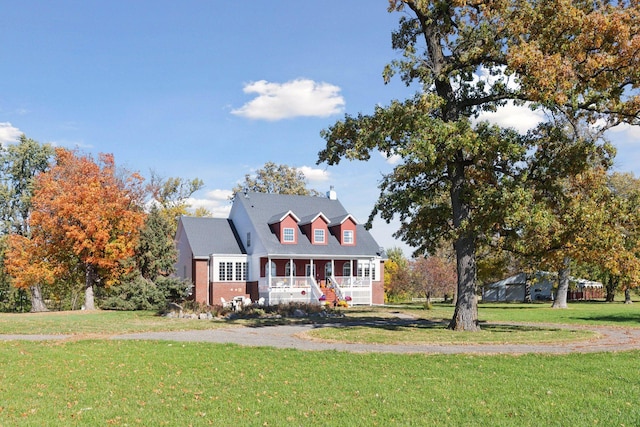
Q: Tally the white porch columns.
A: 6